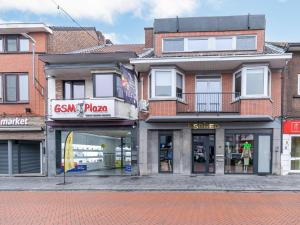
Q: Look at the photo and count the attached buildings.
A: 4